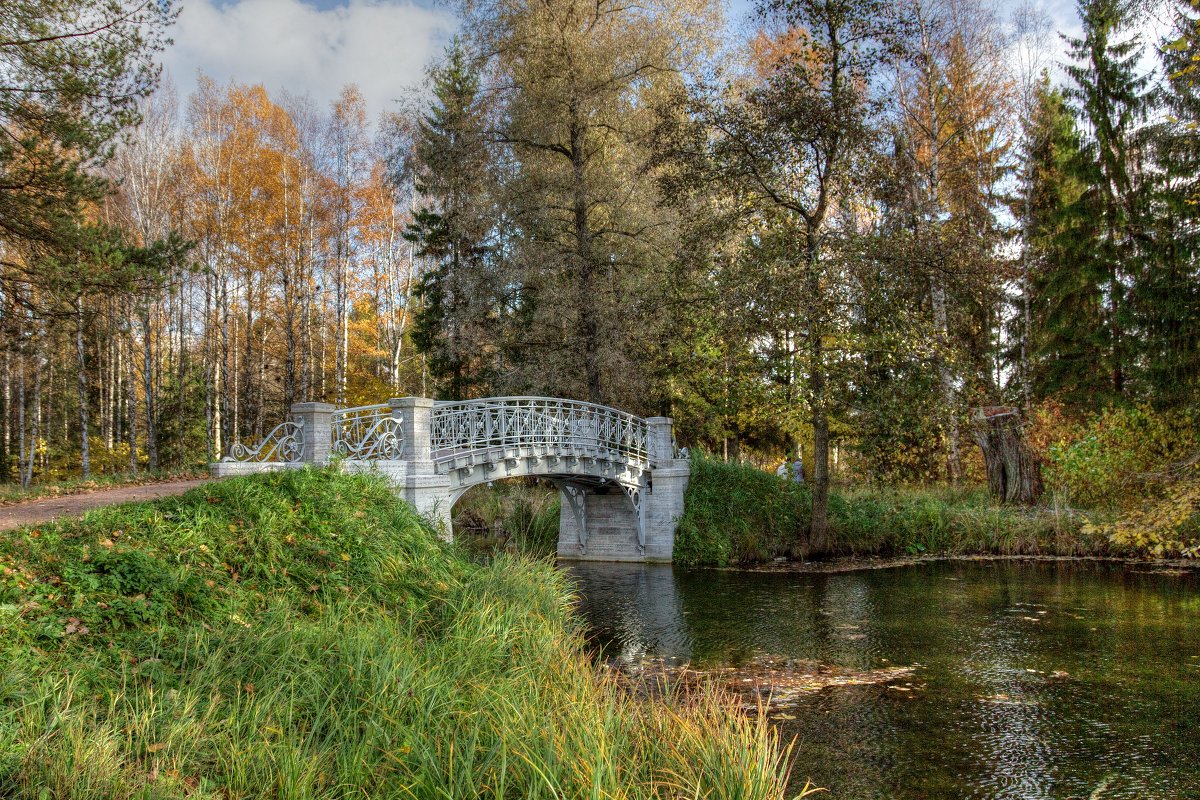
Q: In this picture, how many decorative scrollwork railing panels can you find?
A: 2